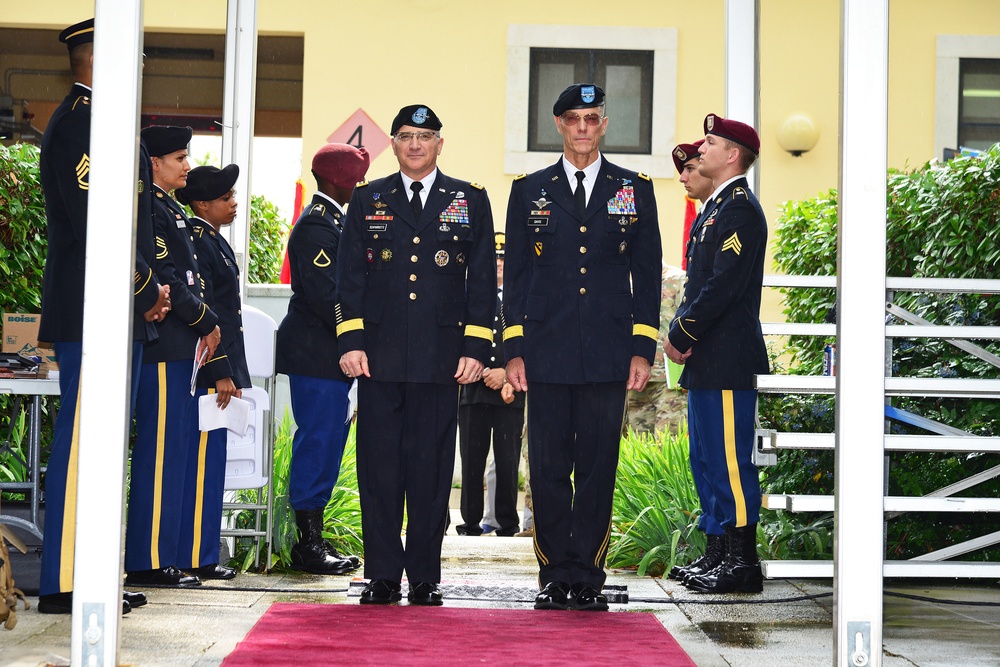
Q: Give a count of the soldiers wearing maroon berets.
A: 3